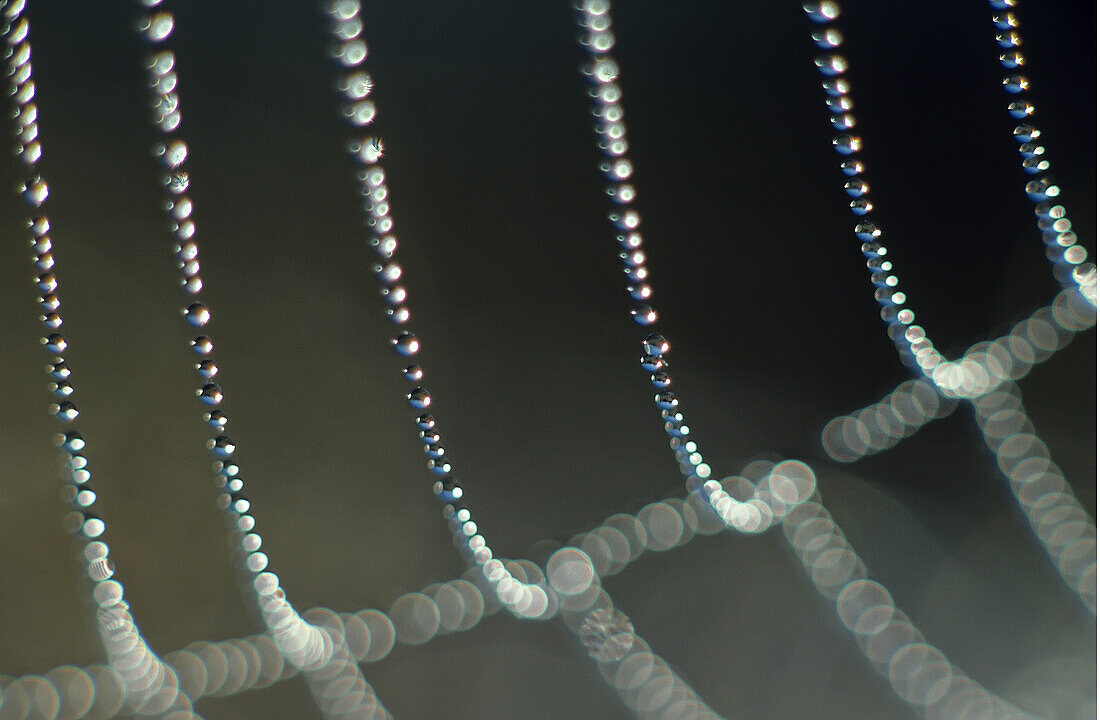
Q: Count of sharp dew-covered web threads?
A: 6